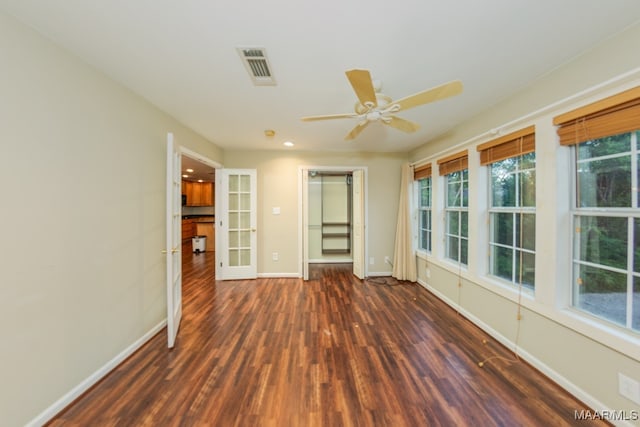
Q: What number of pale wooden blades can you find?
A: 5